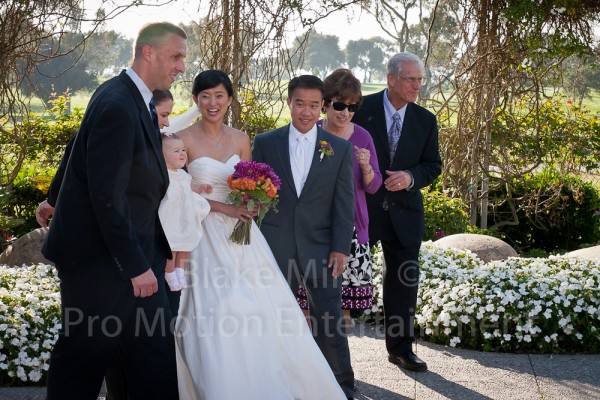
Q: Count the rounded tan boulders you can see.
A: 3